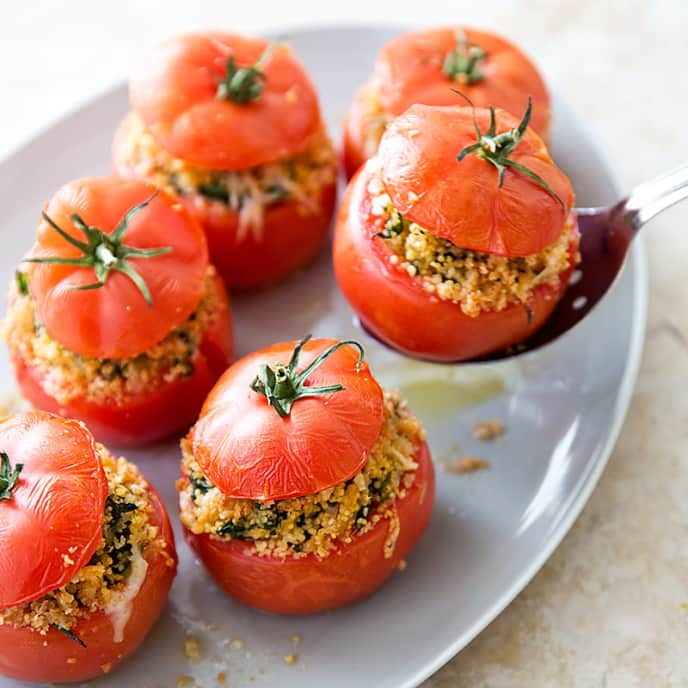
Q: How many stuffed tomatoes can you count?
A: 6